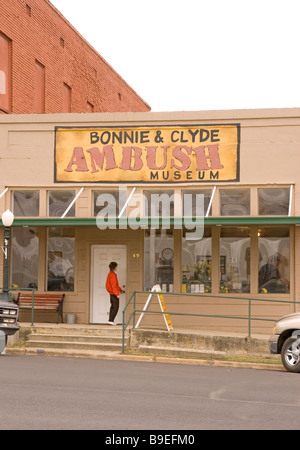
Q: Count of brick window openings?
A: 4